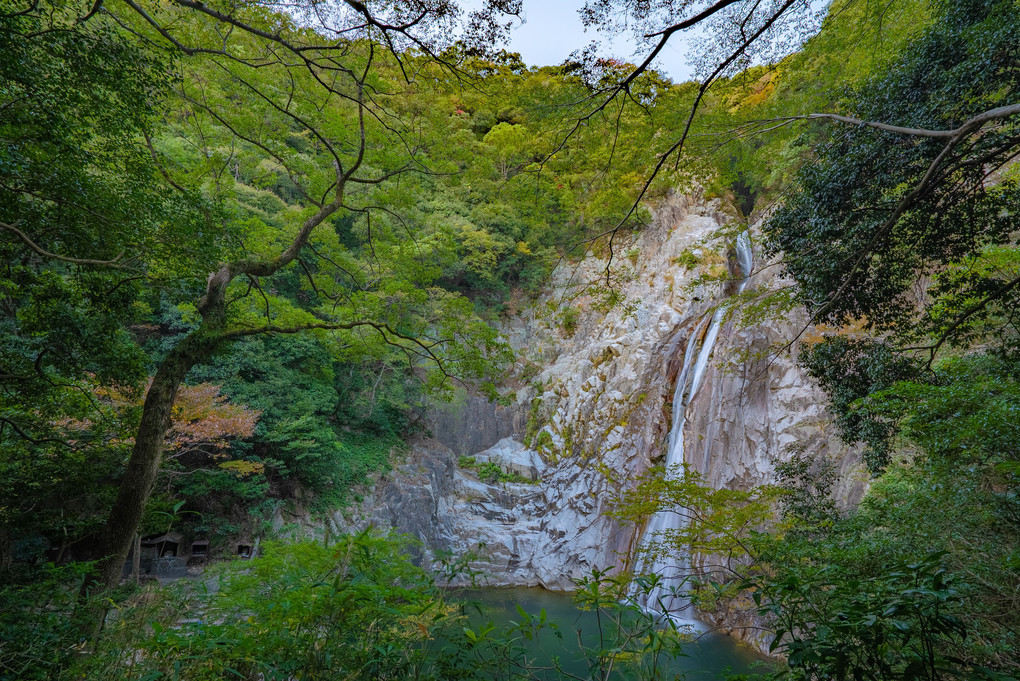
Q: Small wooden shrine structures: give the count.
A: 3